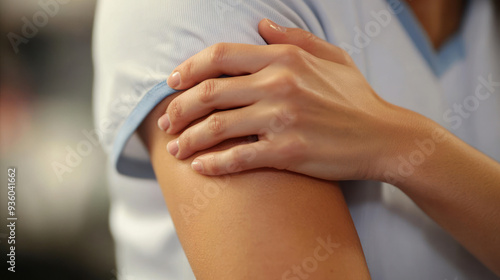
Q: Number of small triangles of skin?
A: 1